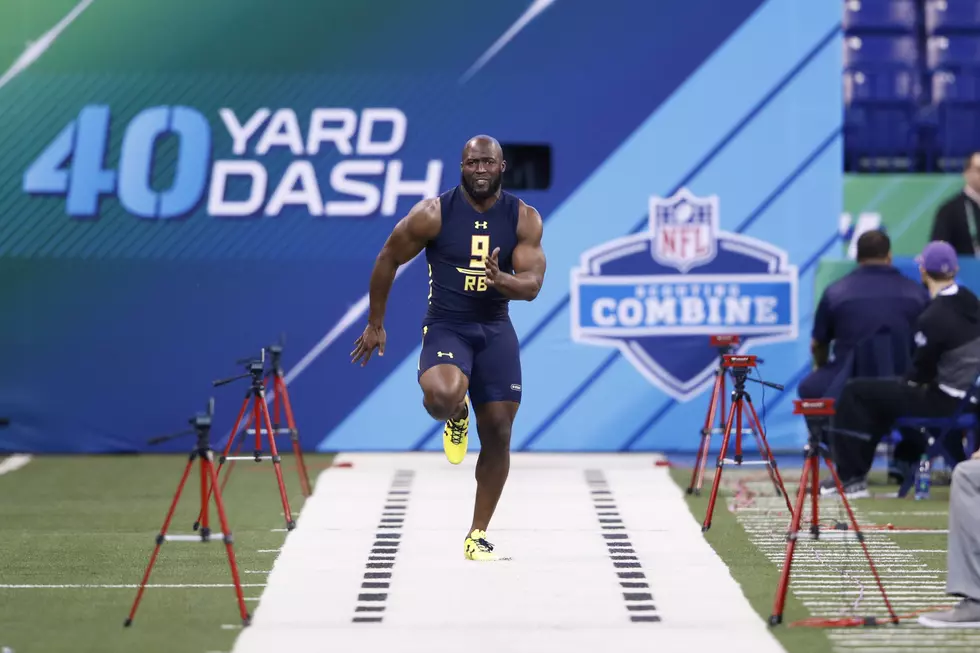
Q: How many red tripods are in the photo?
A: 6